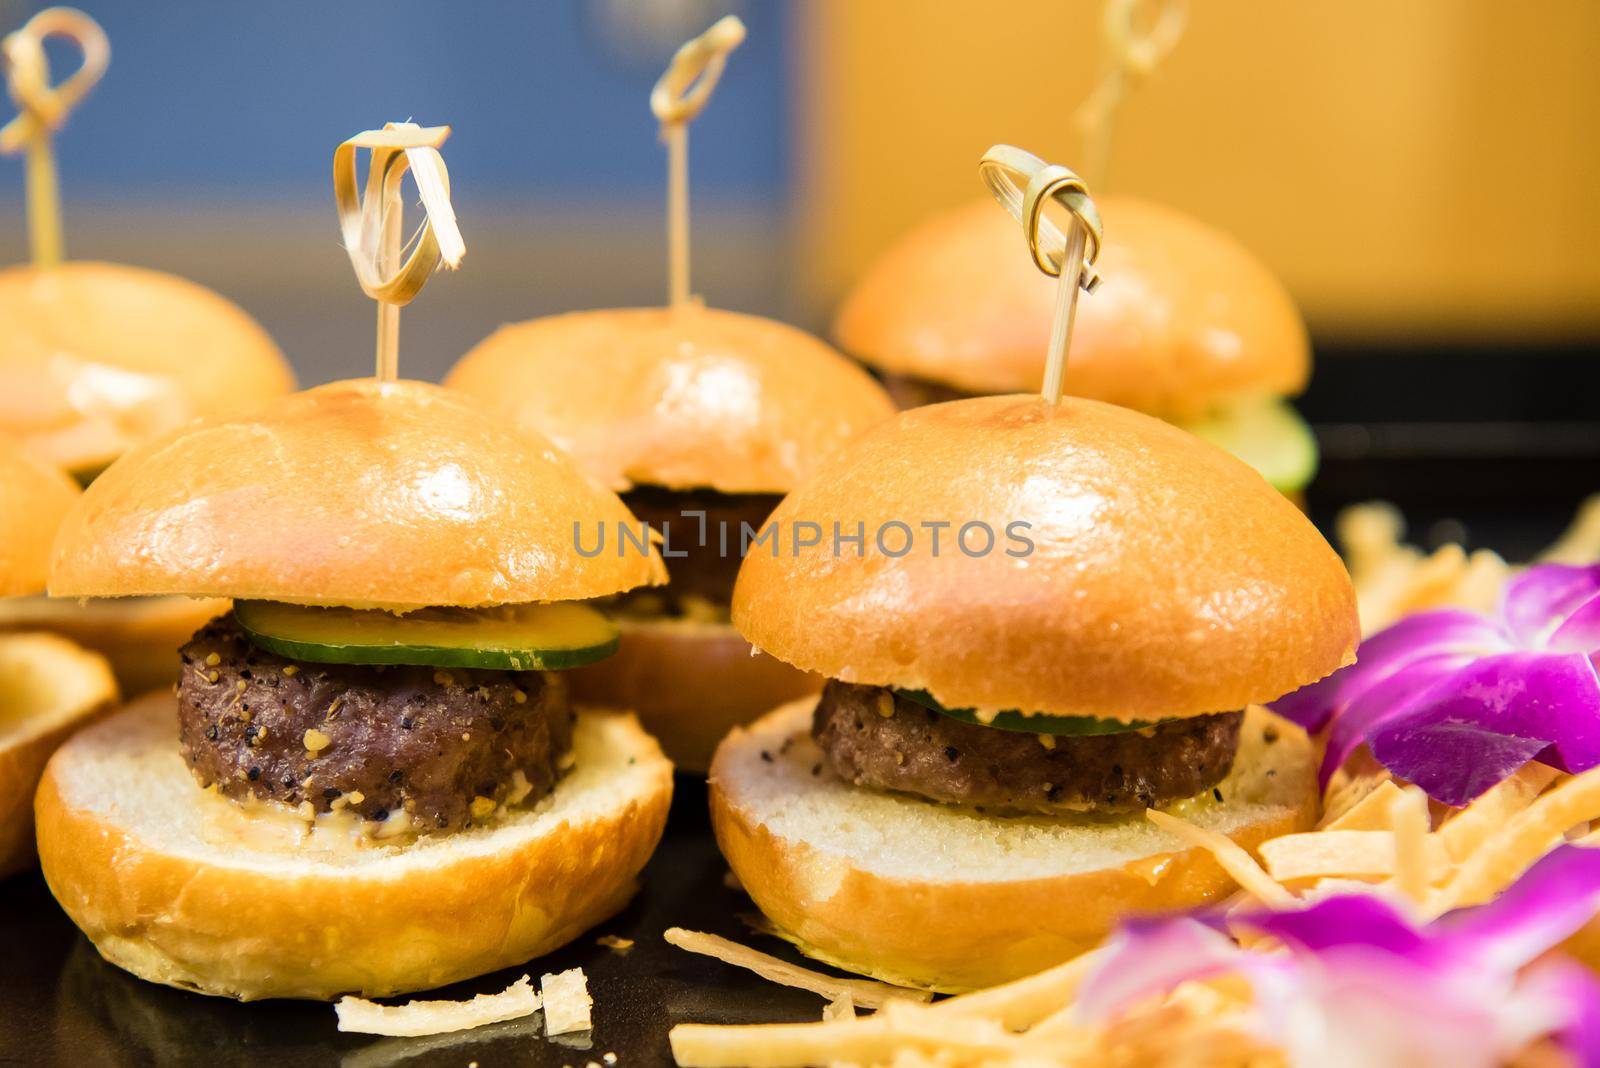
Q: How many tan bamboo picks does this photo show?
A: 5